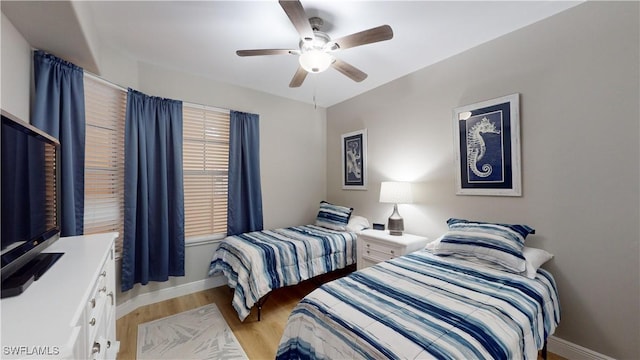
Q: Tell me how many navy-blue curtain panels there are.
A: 3